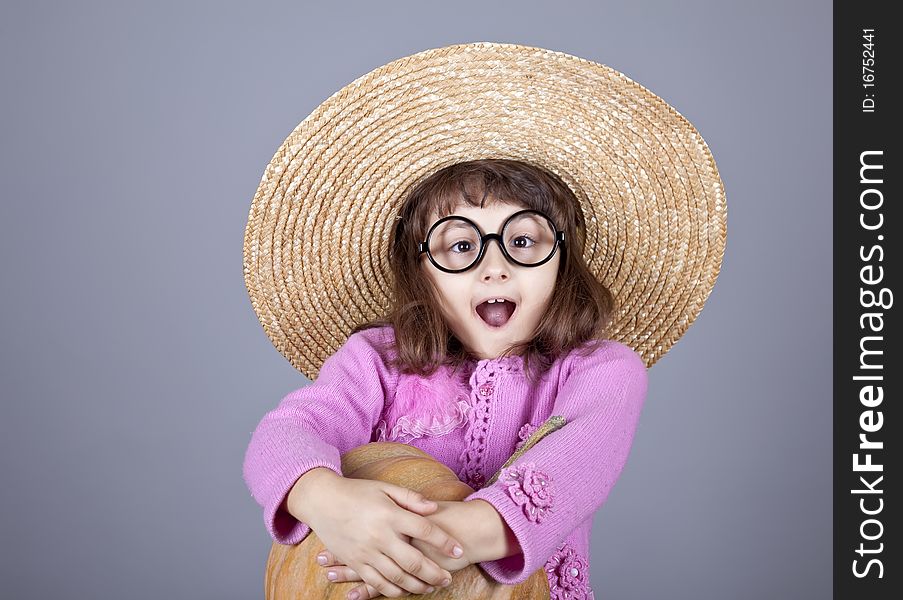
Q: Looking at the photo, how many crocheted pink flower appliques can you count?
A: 3